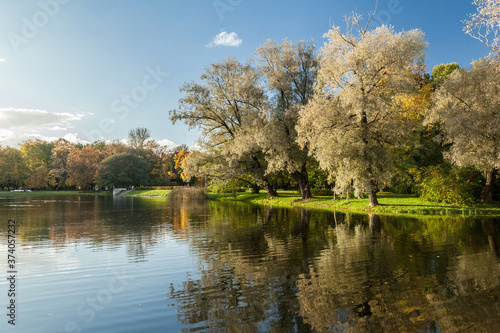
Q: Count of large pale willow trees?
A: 4